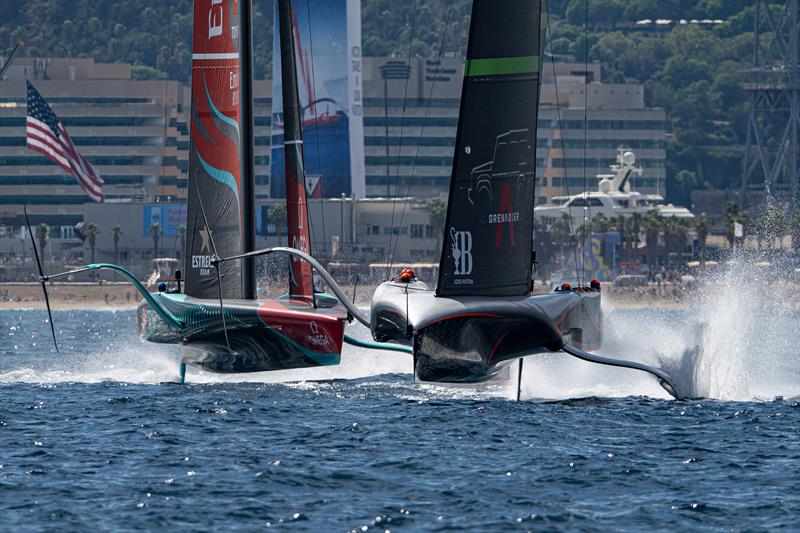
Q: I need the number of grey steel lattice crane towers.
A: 1